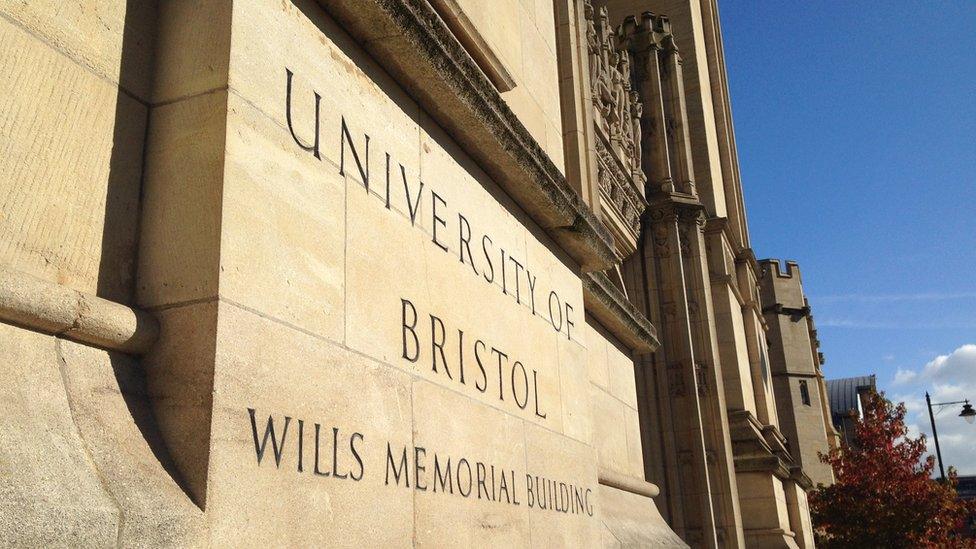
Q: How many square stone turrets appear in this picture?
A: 1